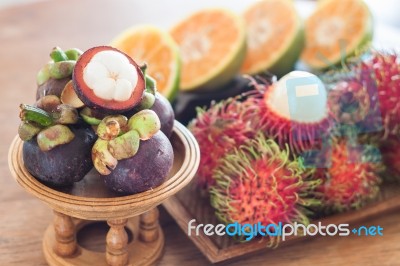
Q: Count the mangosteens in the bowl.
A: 5